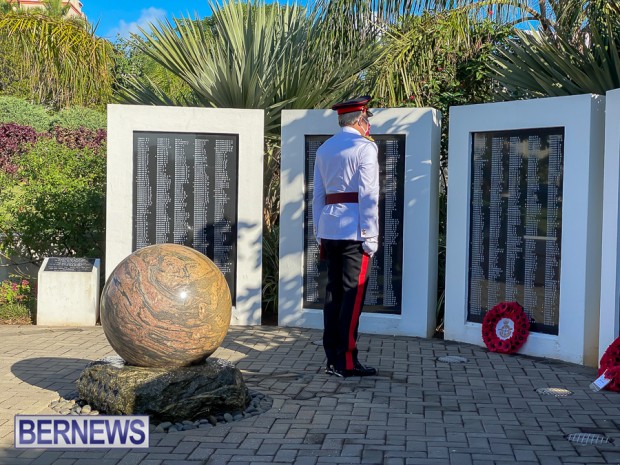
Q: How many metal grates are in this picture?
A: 3